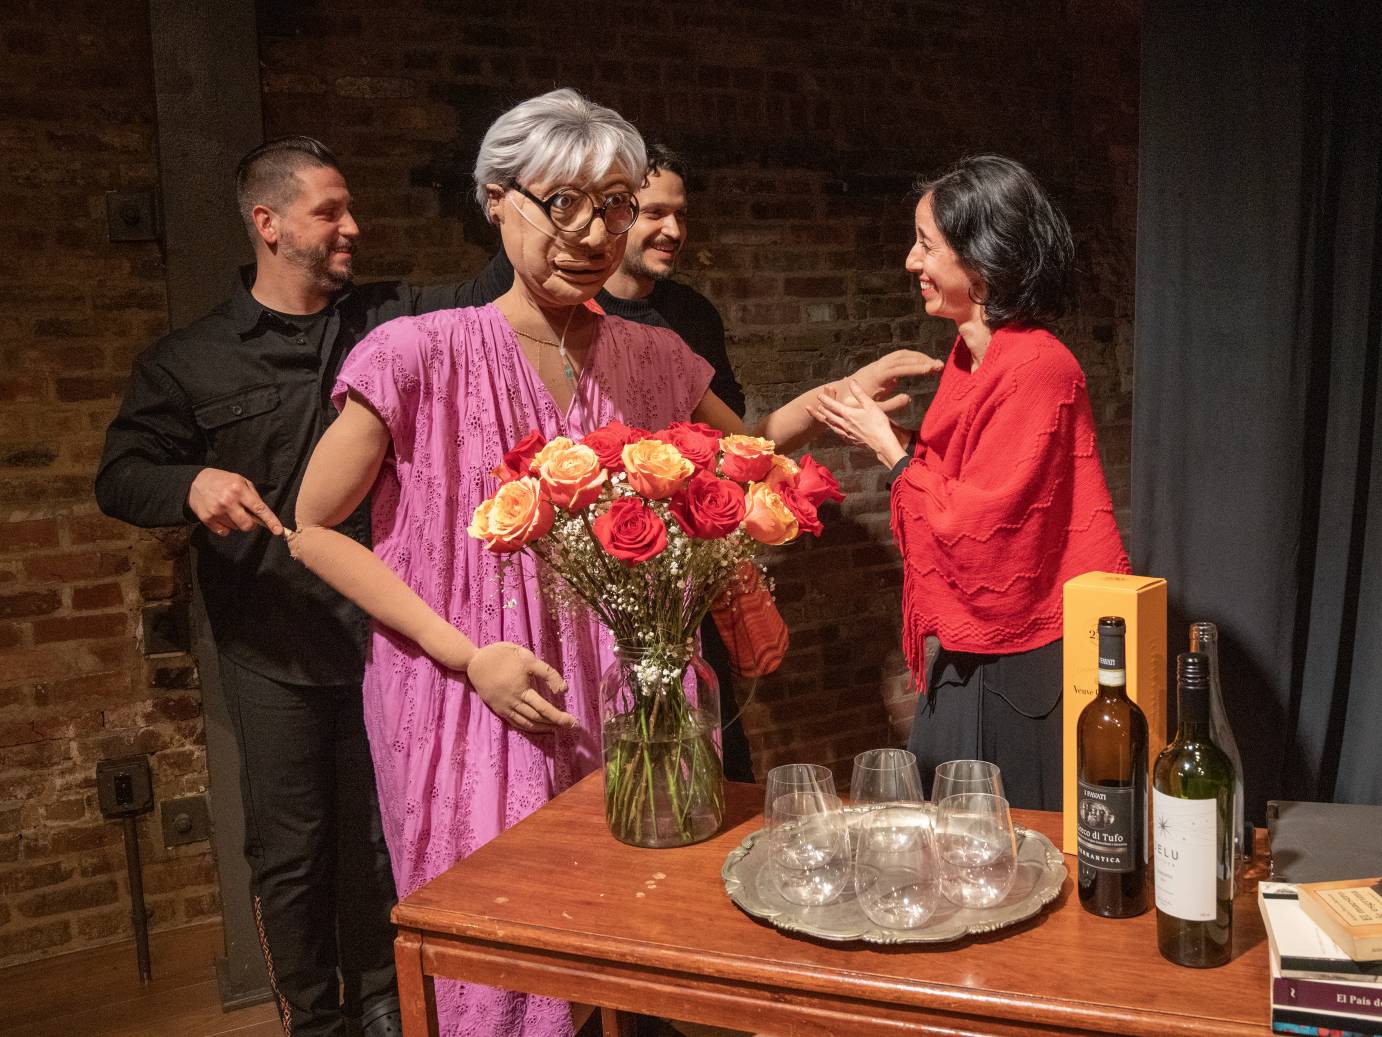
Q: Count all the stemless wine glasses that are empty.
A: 6